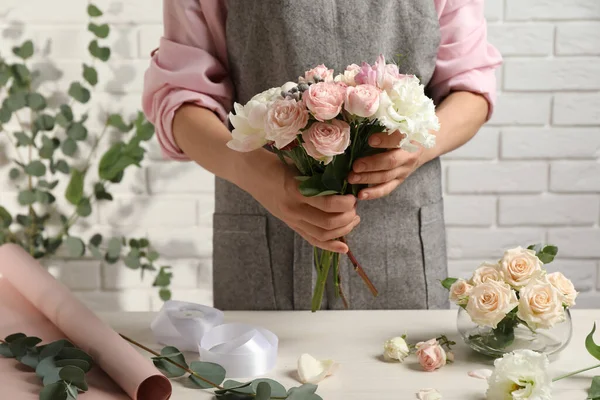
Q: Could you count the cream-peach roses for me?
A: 6